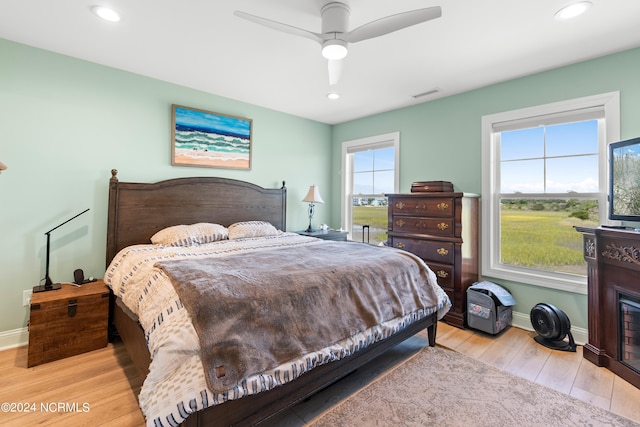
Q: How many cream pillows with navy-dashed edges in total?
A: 2